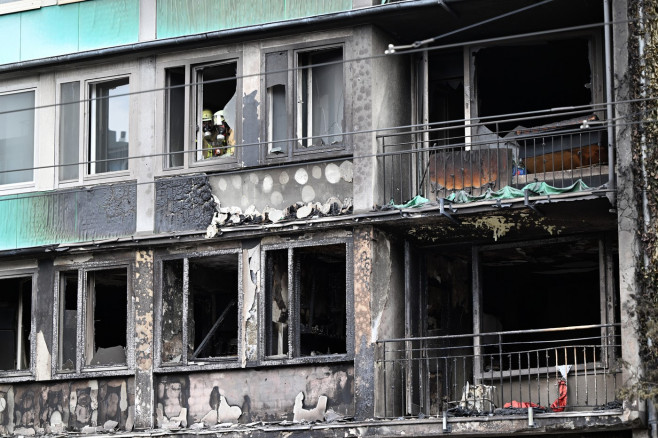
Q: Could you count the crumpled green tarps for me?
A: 1